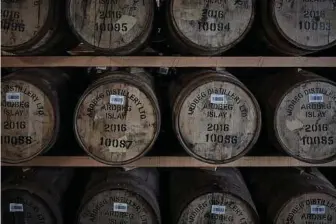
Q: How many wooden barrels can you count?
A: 12